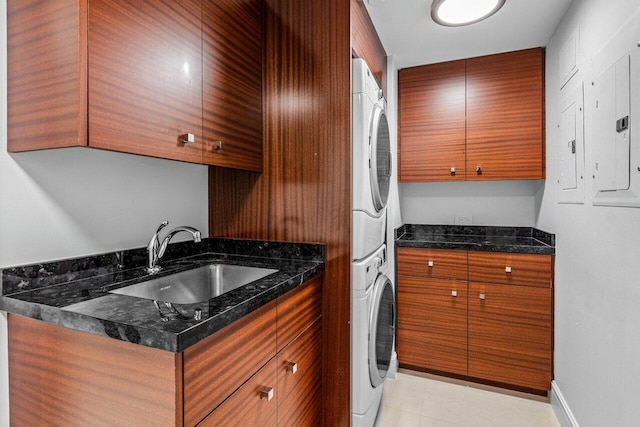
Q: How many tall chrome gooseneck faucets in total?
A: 1